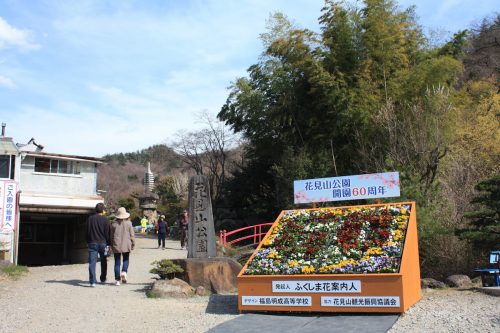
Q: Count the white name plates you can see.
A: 3